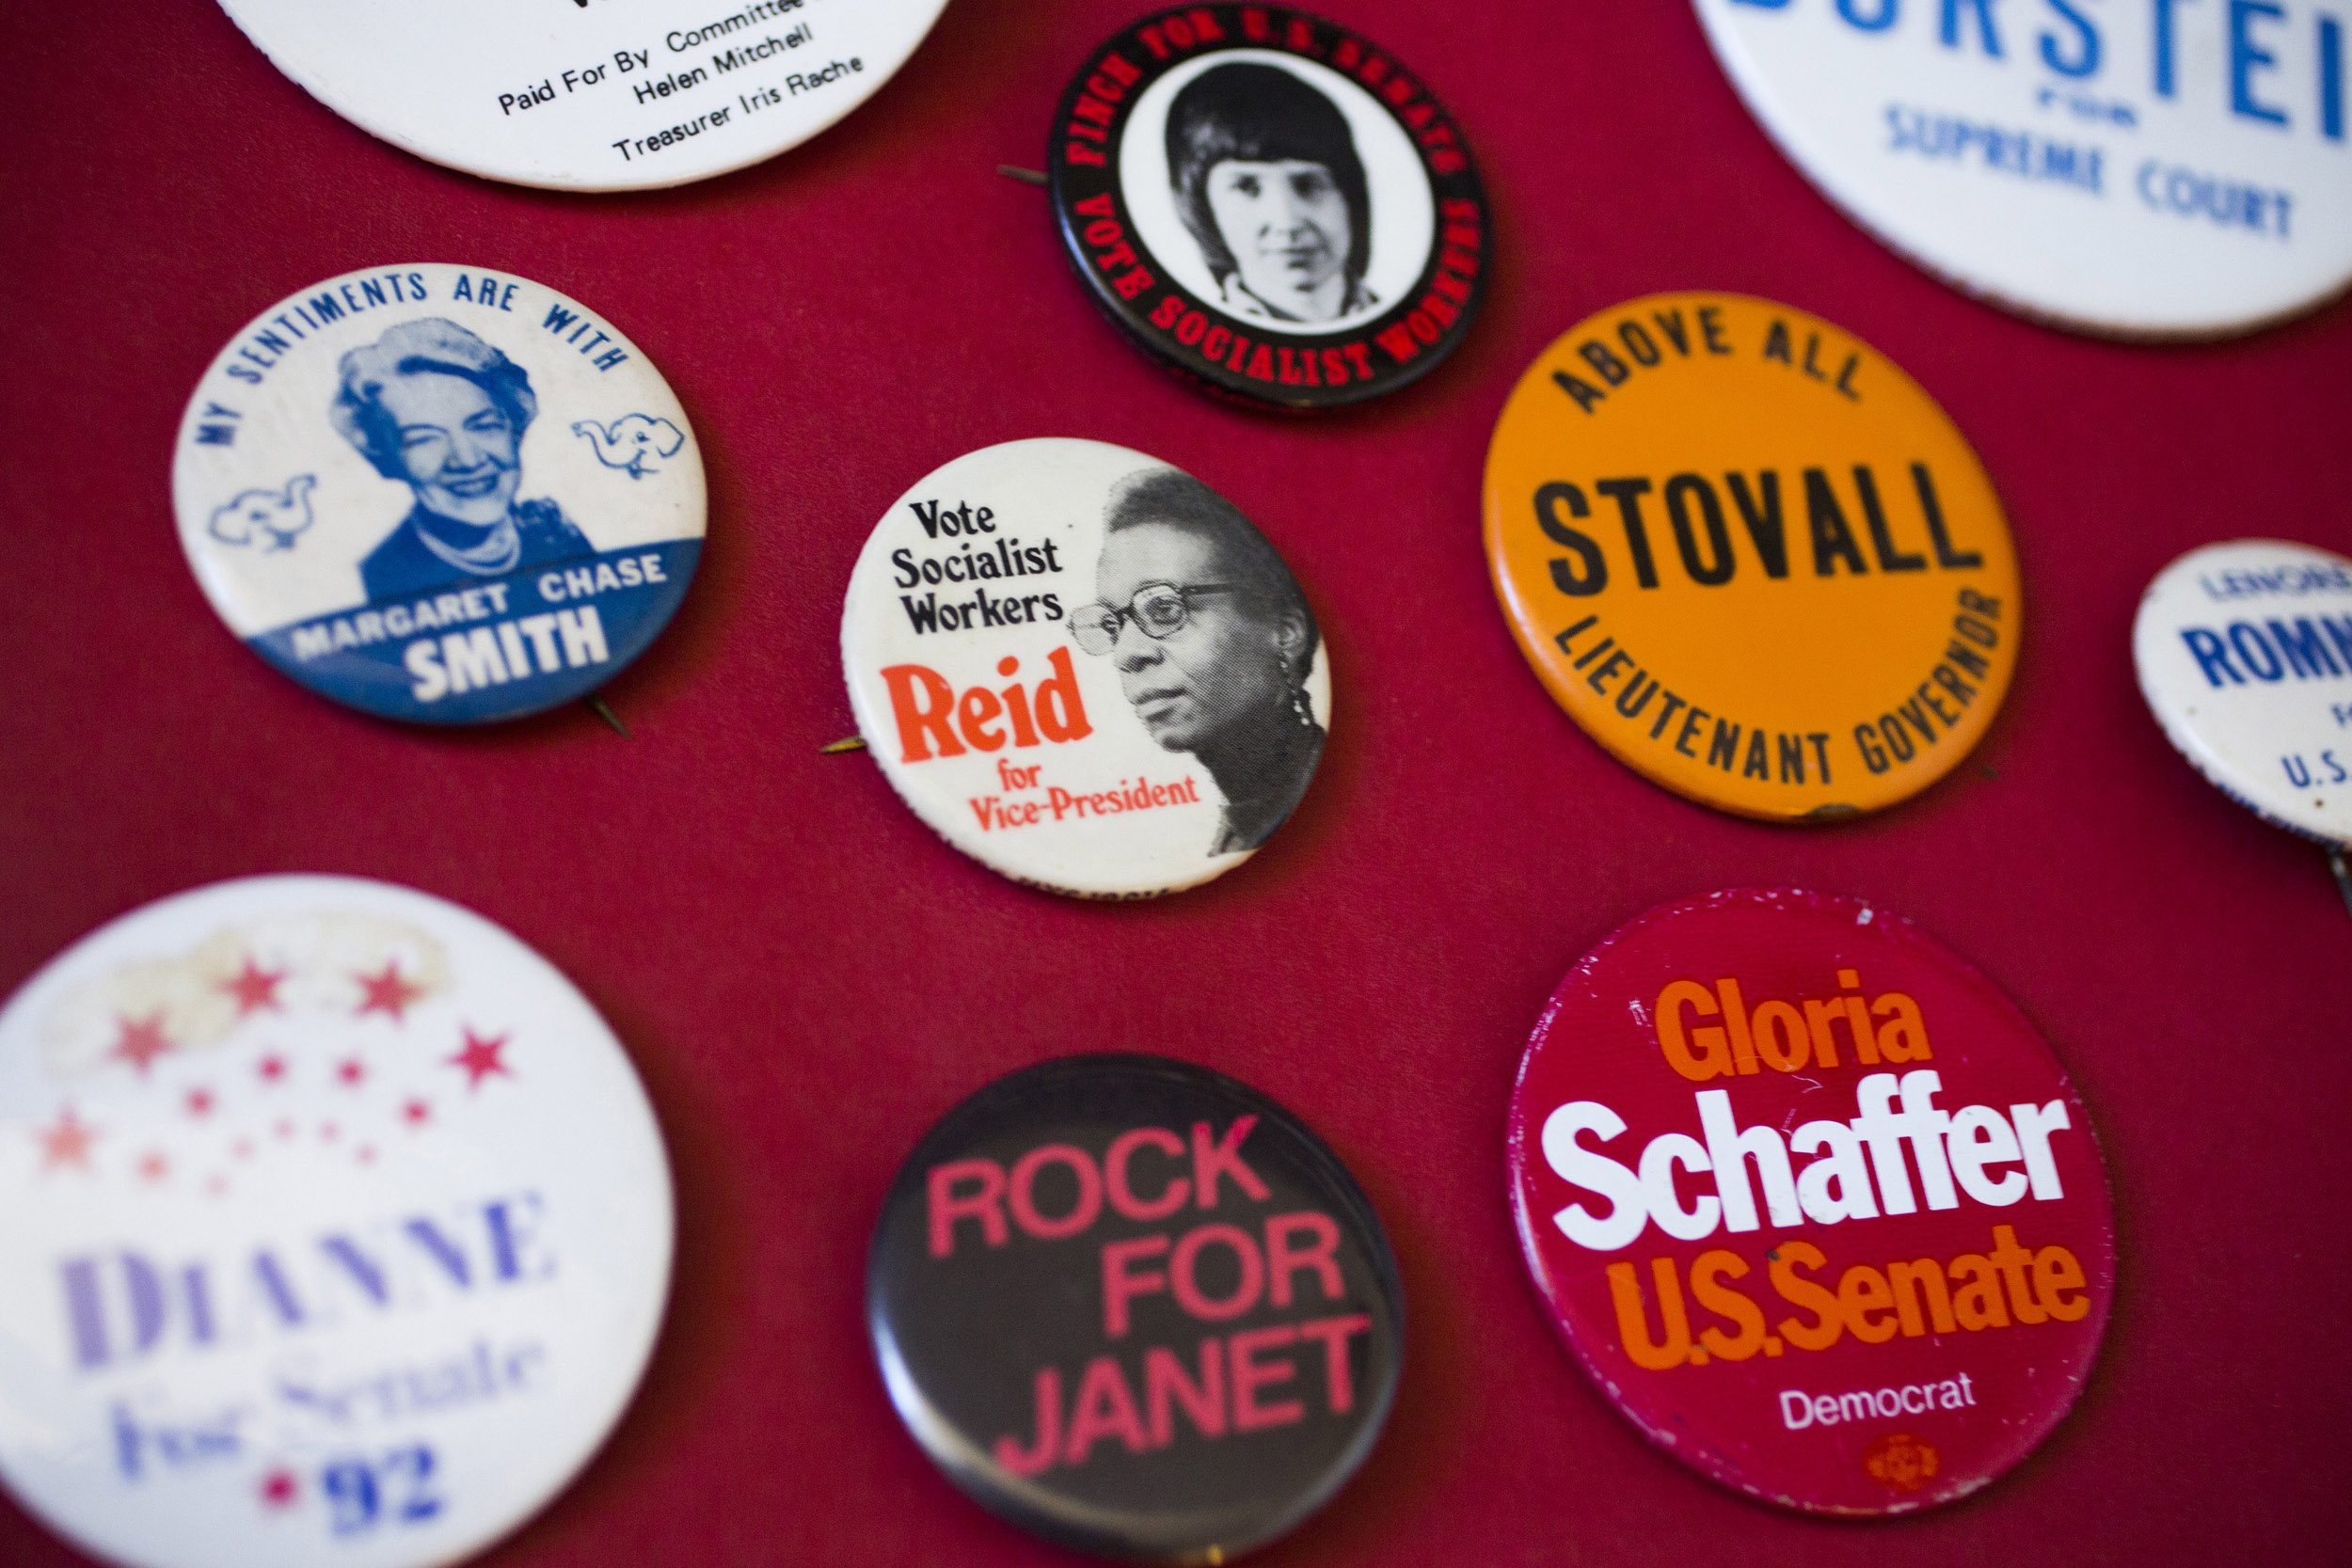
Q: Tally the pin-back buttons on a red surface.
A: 10